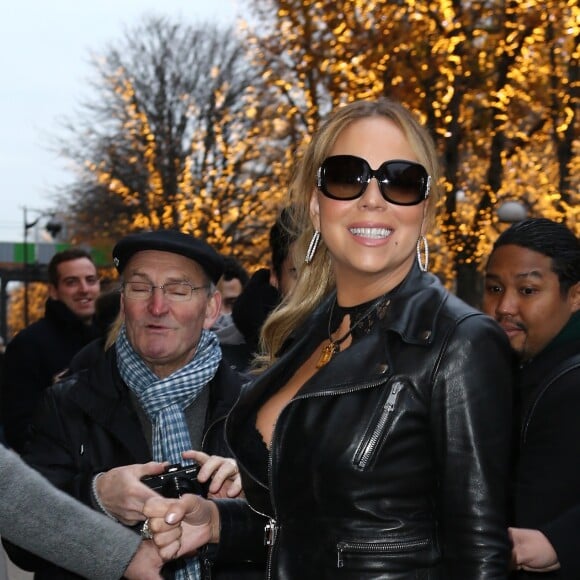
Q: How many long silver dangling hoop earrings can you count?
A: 2